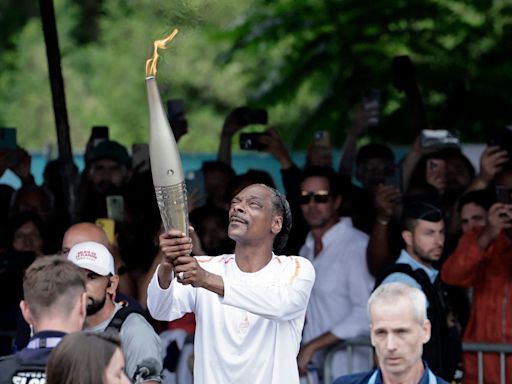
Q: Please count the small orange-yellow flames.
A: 1